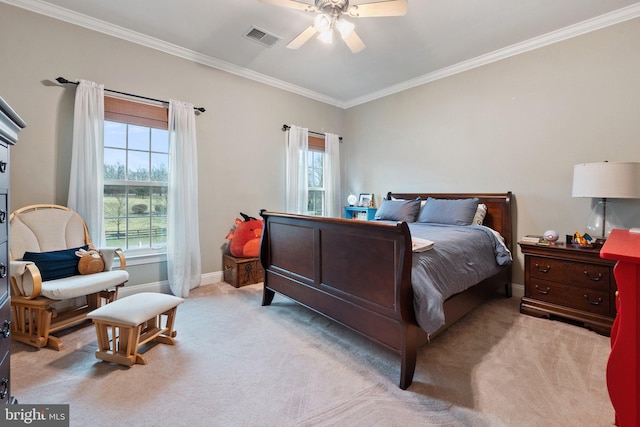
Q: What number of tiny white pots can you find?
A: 0